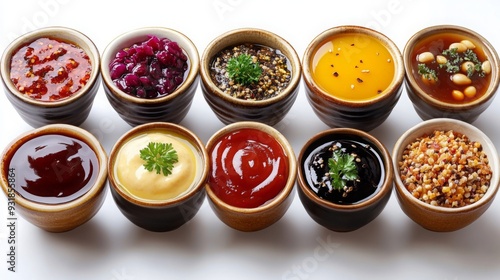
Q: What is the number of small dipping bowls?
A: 10